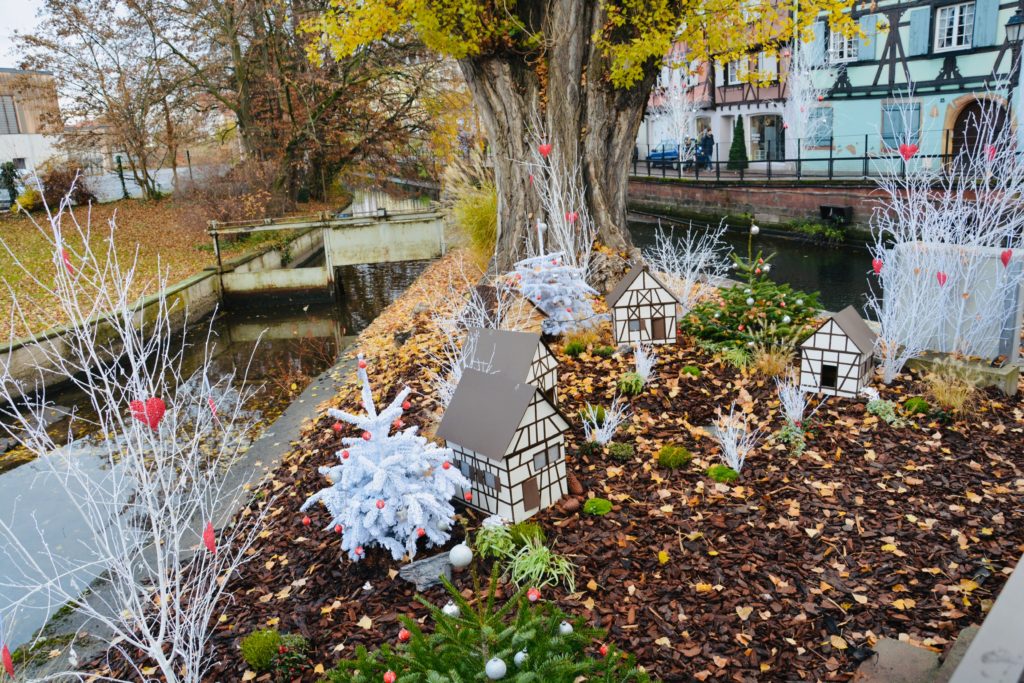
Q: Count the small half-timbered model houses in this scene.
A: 4